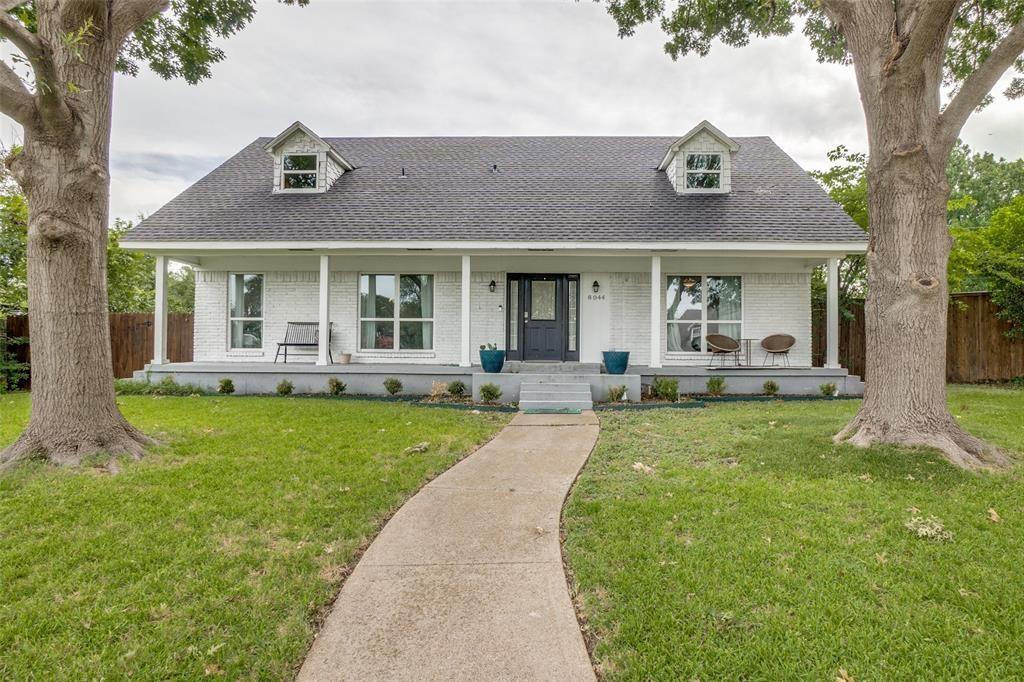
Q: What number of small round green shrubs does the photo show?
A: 11